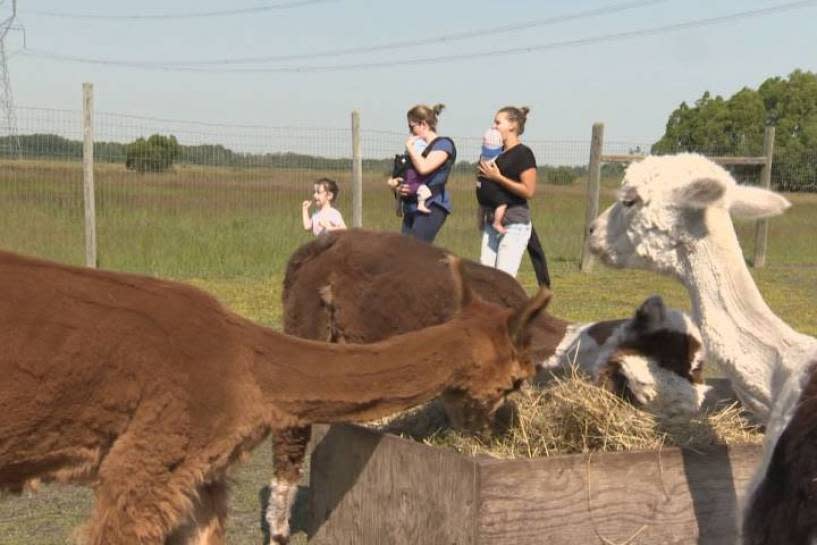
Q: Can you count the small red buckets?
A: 0